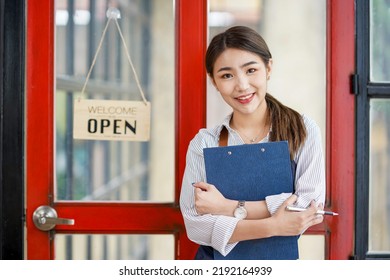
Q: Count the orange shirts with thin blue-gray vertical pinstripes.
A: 0